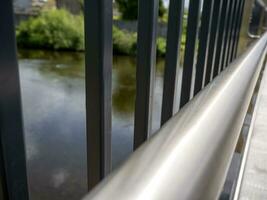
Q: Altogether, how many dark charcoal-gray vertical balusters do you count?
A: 12